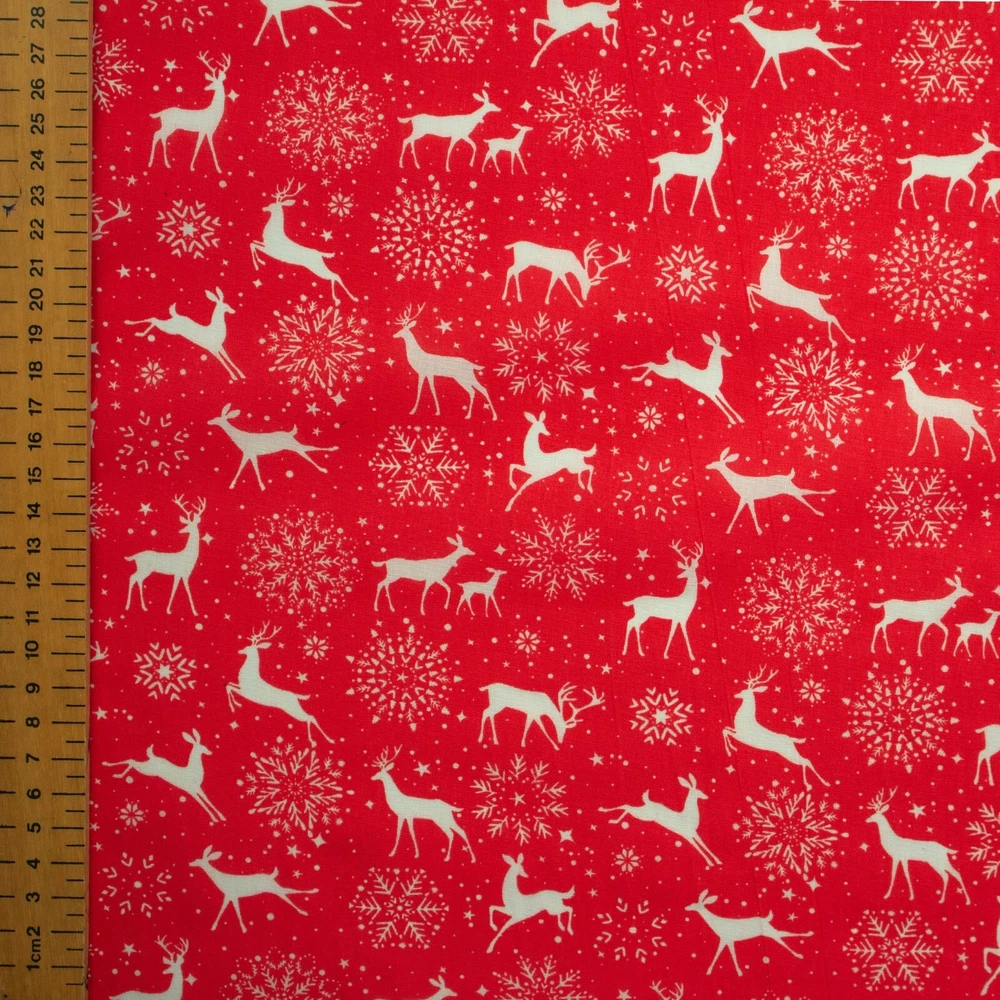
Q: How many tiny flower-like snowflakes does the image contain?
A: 10